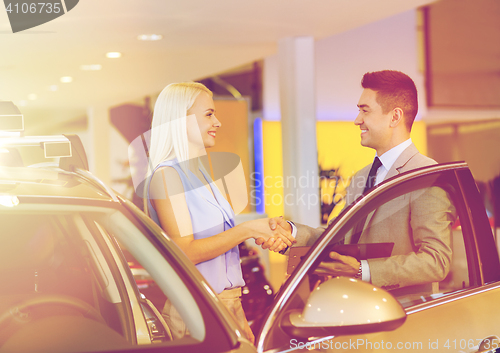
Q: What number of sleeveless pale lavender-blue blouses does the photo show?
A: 1